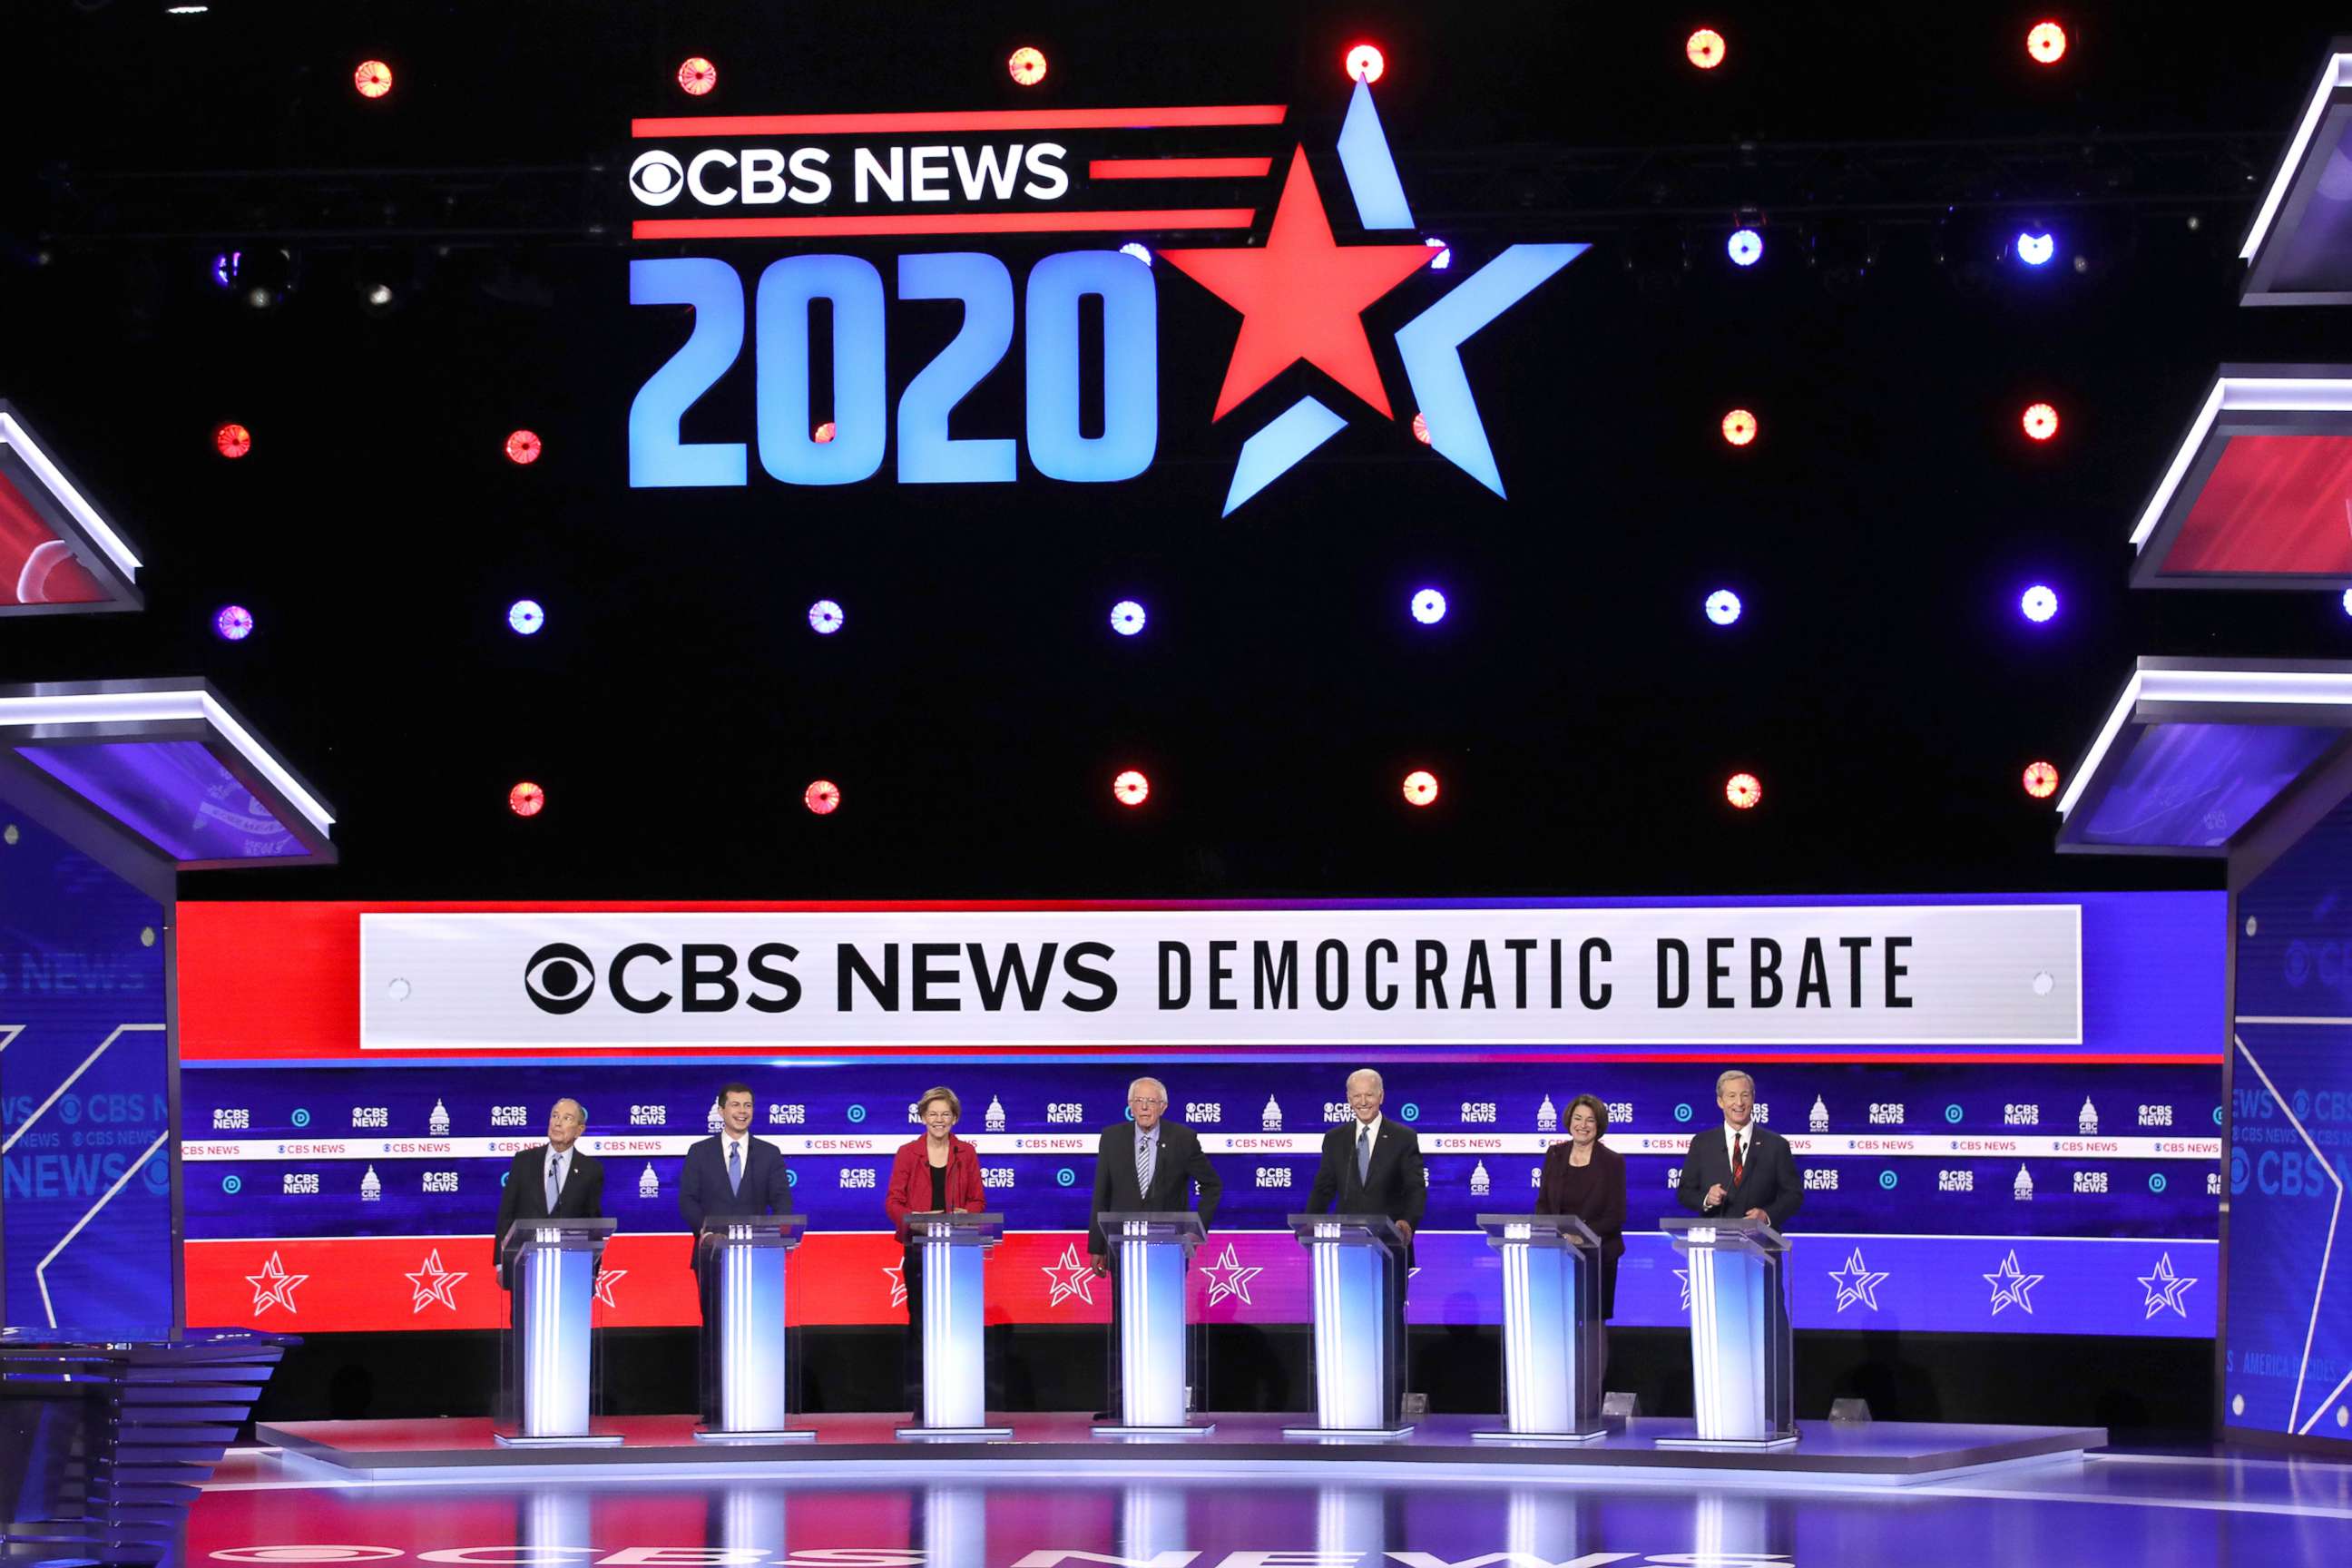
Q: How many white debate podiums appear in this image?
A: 7